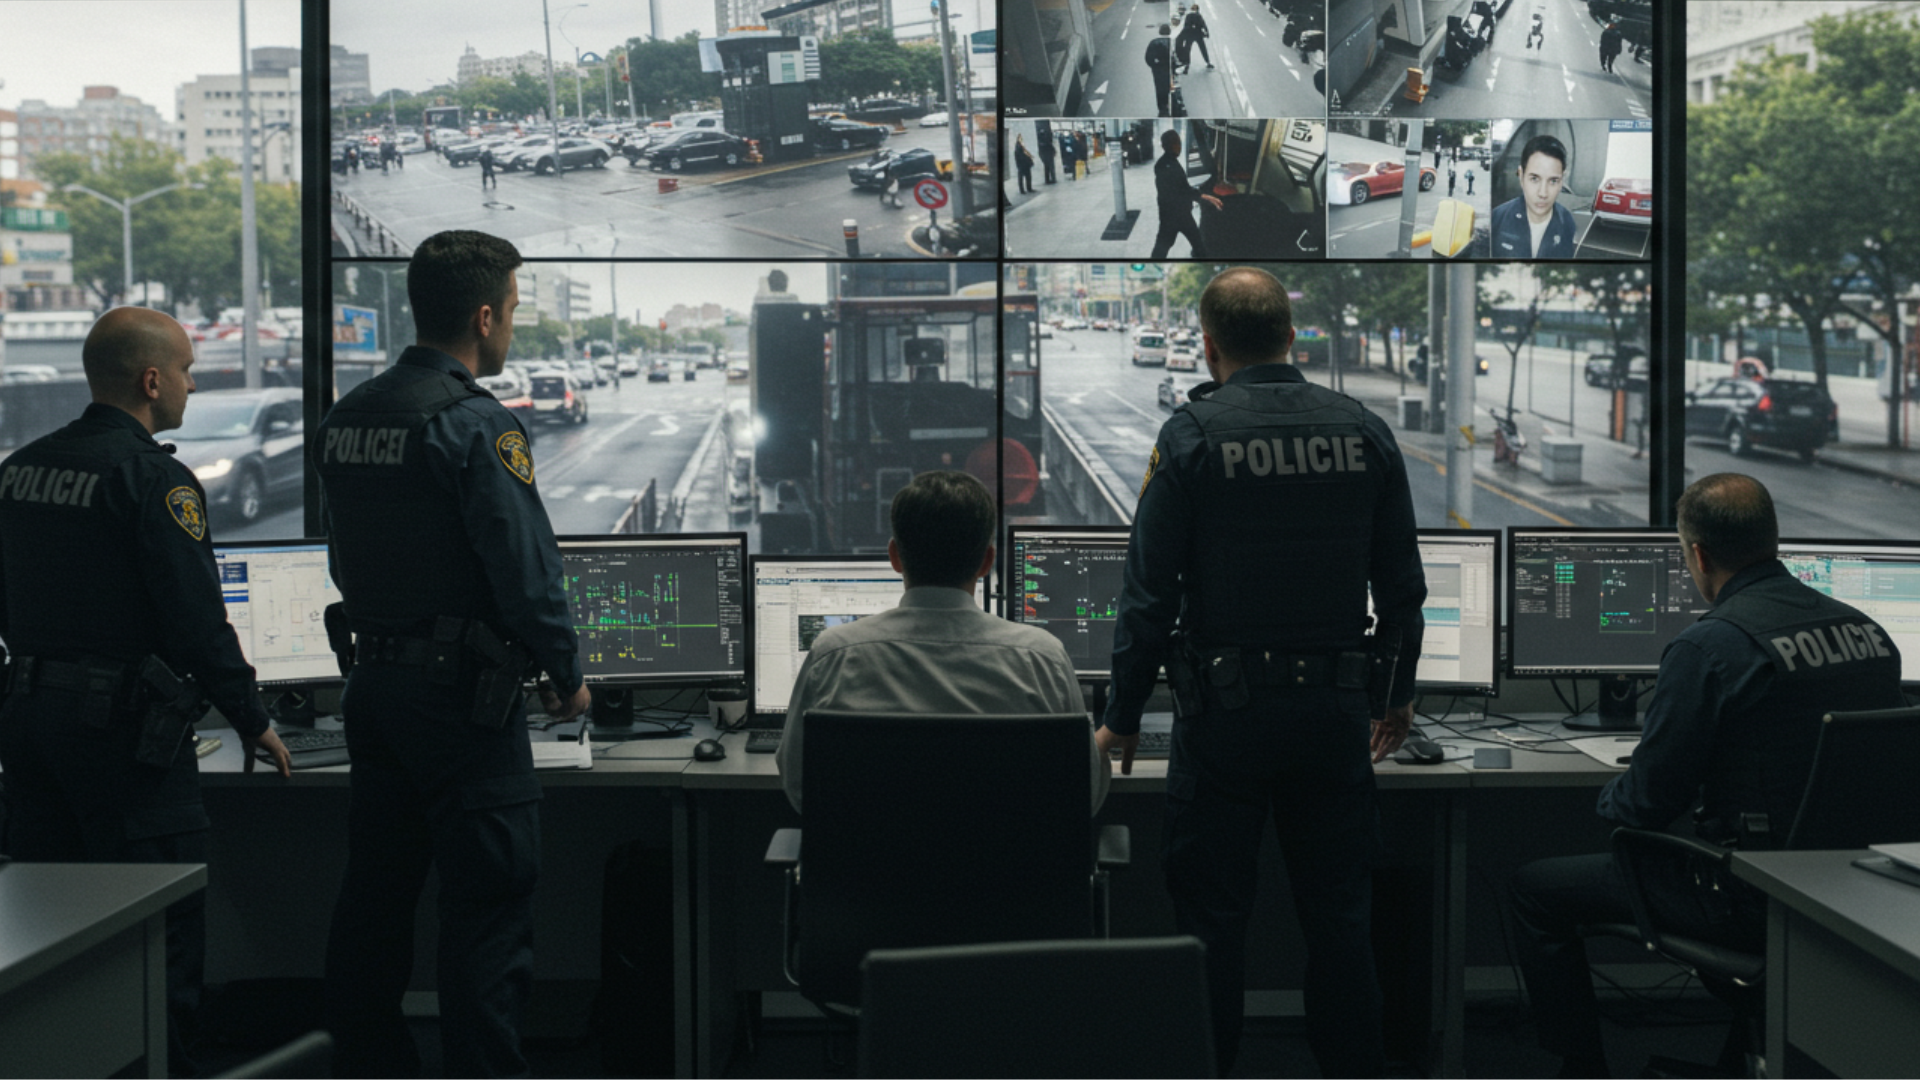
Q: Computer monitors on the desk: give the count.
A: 7